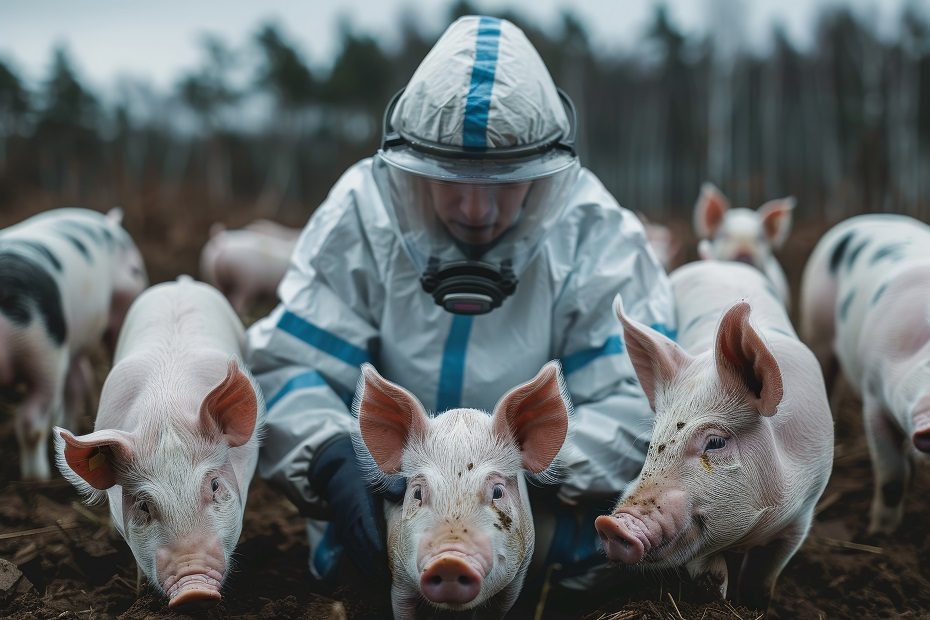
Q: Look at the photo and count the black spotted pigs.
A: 2